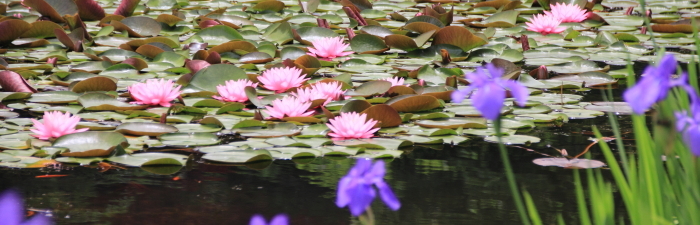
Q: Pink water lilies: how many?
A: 11